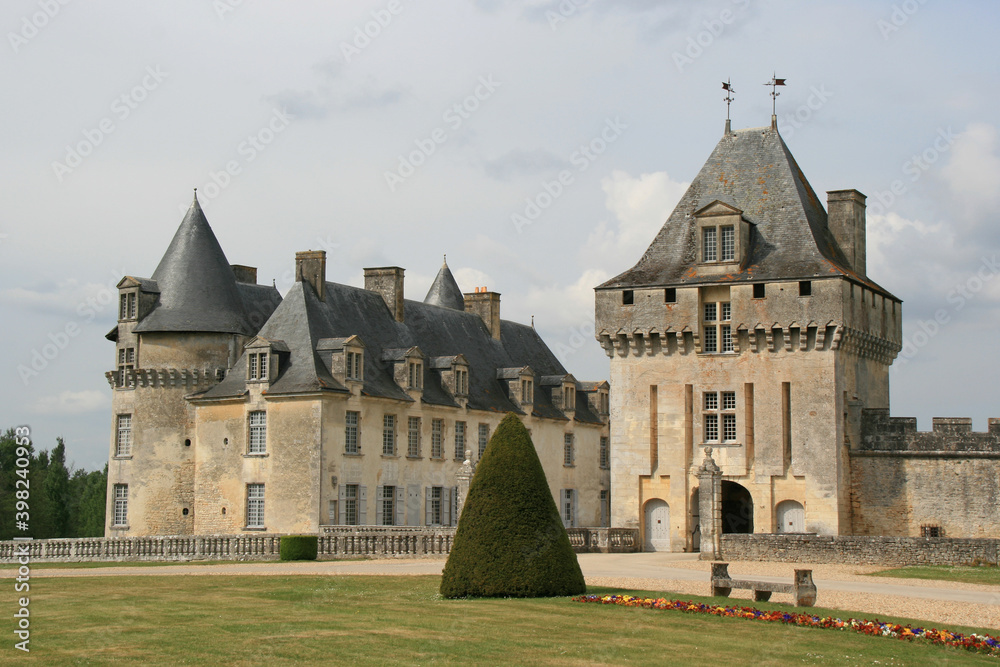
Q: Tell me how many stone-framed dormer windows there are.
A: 9